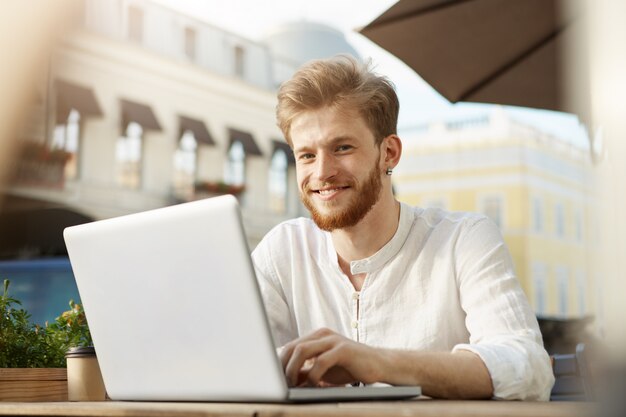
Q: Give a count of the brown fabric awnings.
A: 5